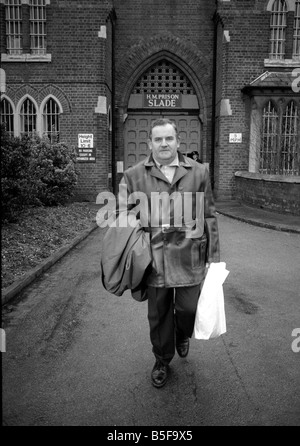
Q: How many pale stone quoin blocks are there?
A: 4